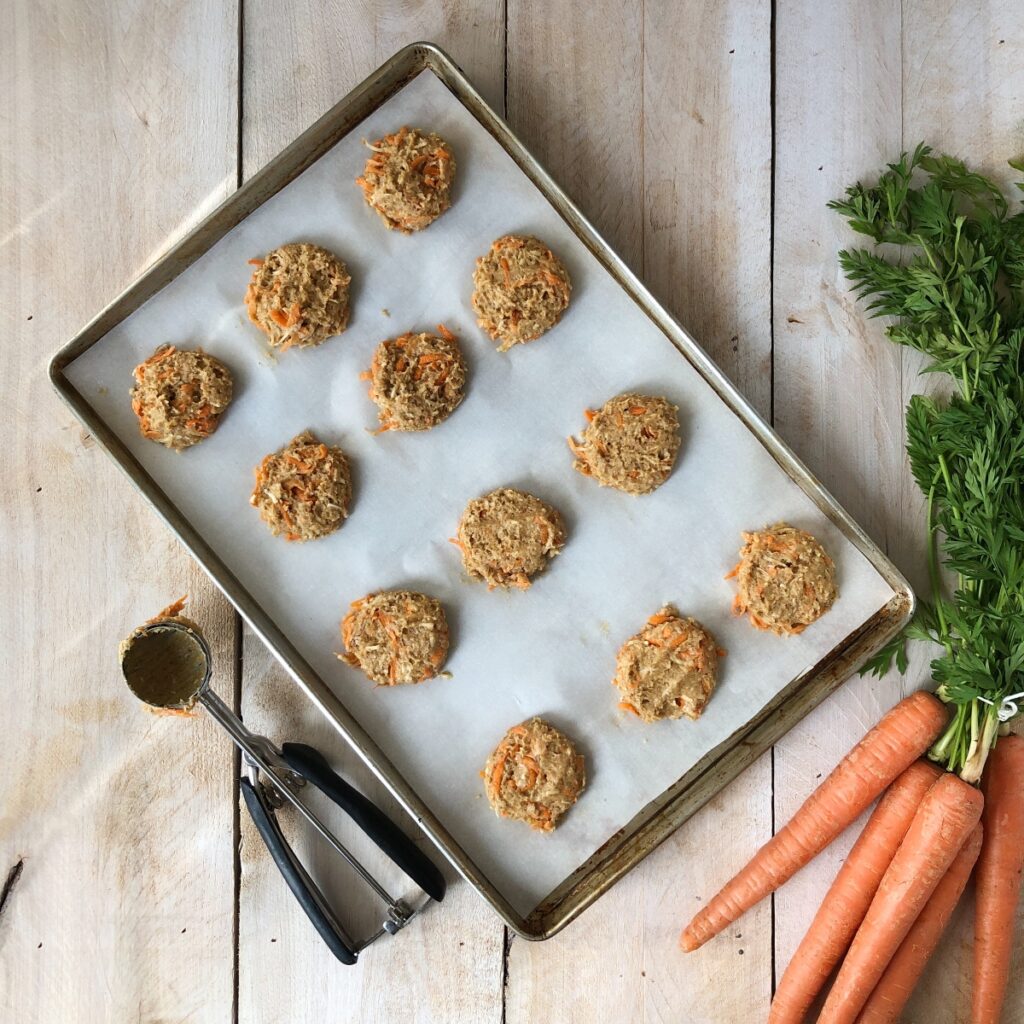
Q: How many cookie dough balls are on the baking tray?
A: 12